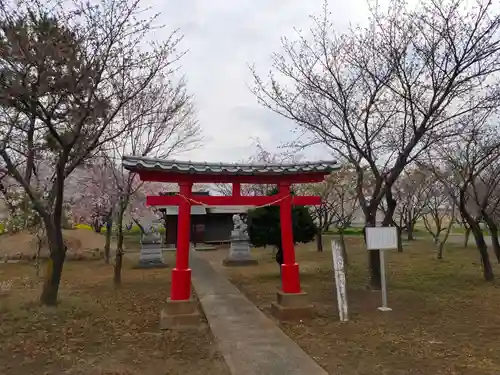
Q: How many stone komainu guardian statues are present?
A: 2